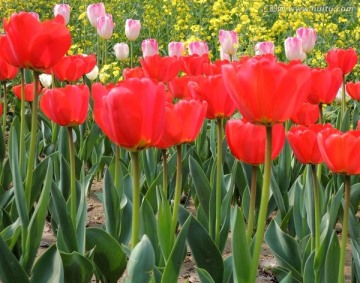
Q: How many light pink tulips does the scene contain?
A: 13